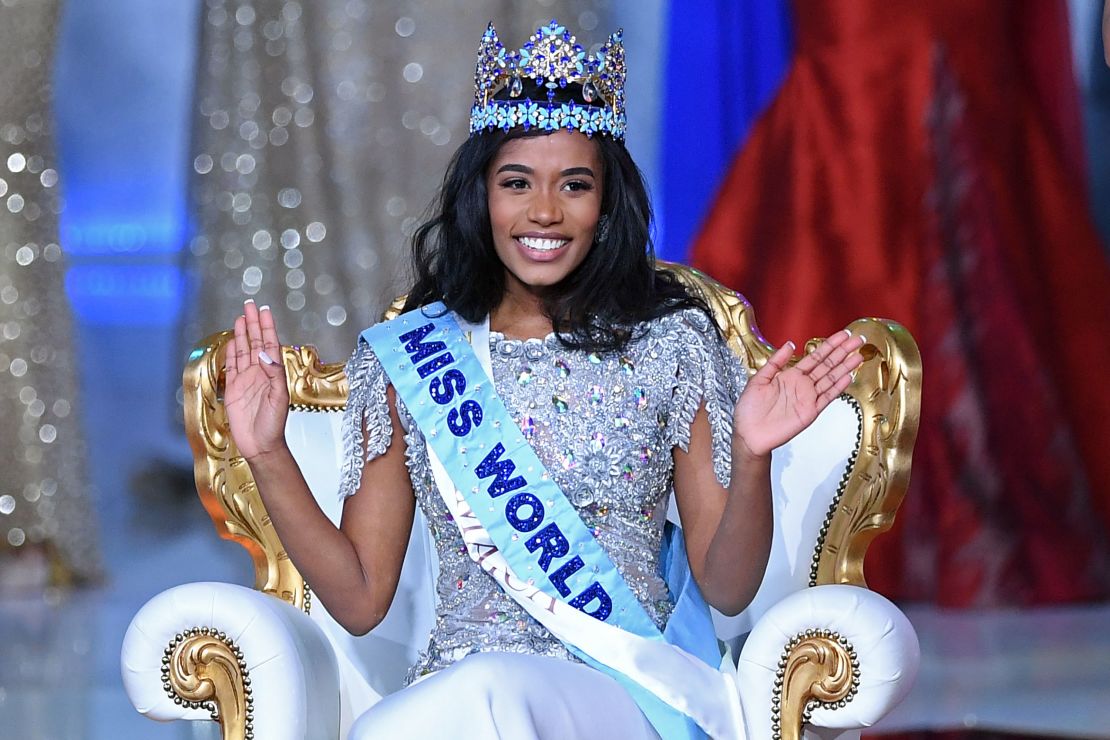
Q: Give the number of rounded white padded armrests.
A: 2